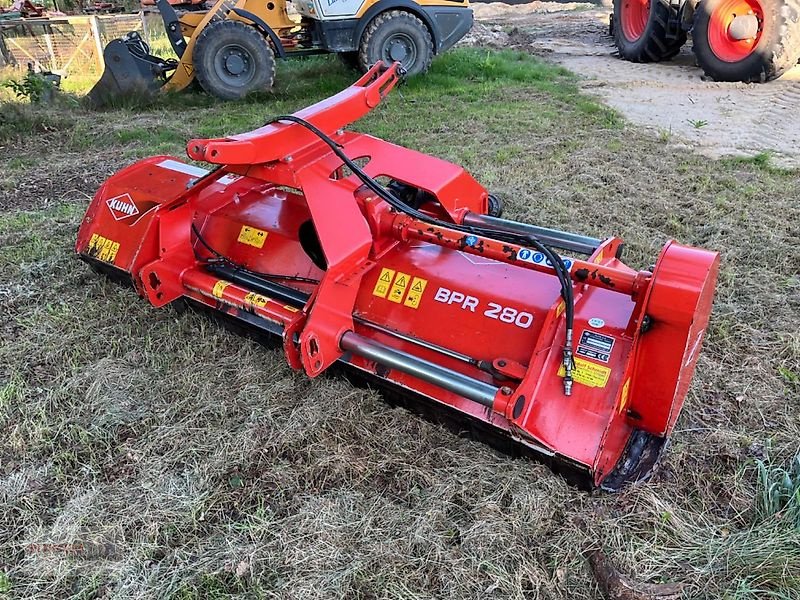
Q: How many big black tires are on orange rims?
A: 2